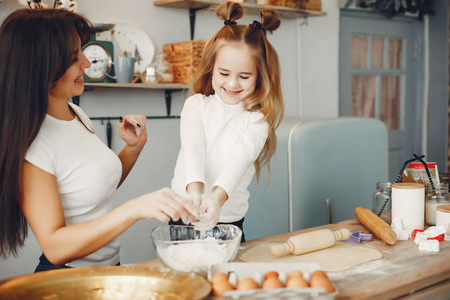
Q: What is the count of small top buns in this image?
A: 2